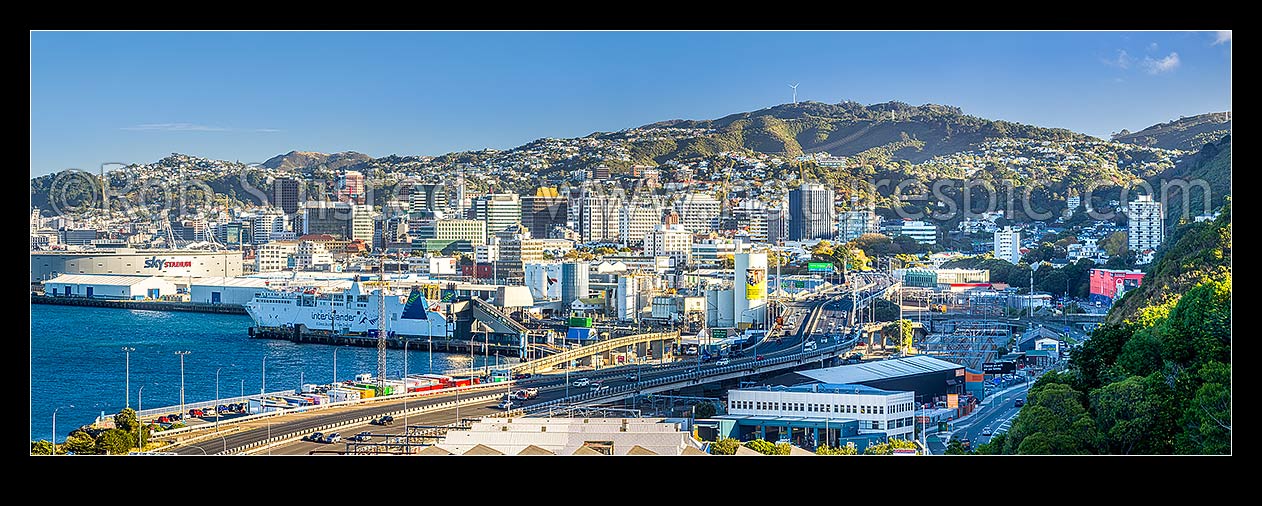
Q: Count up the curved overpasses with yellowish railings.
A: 1